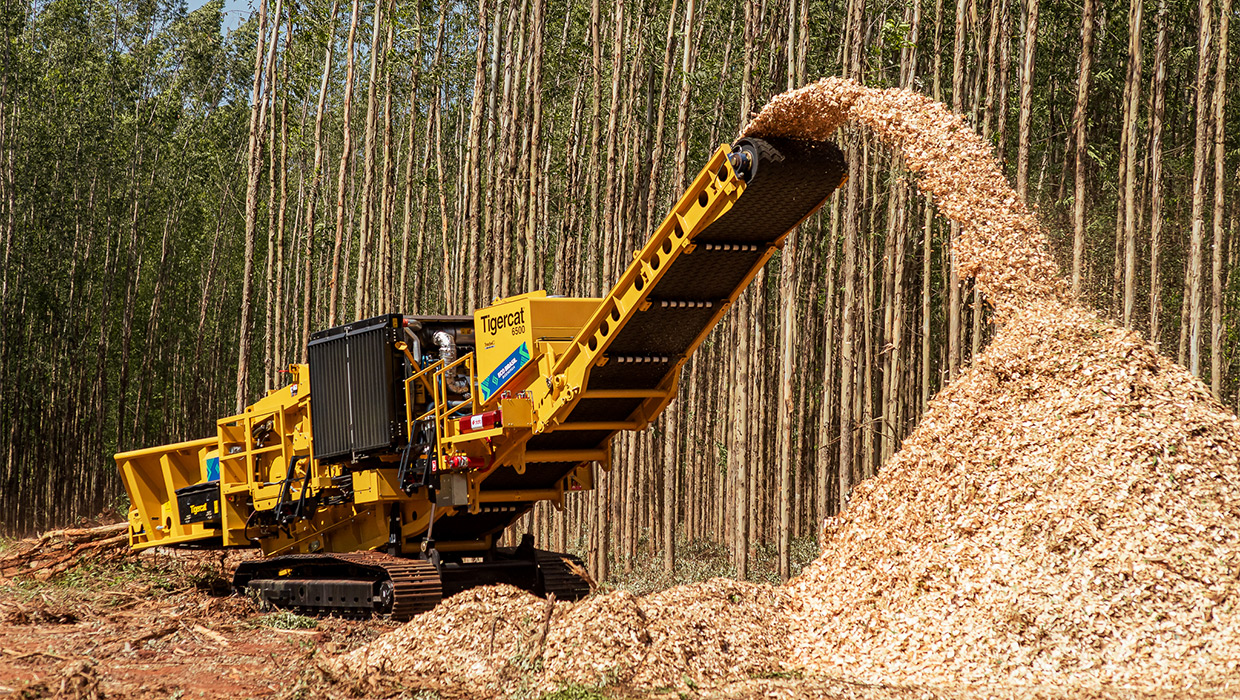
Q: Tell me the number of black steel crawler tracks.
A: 2